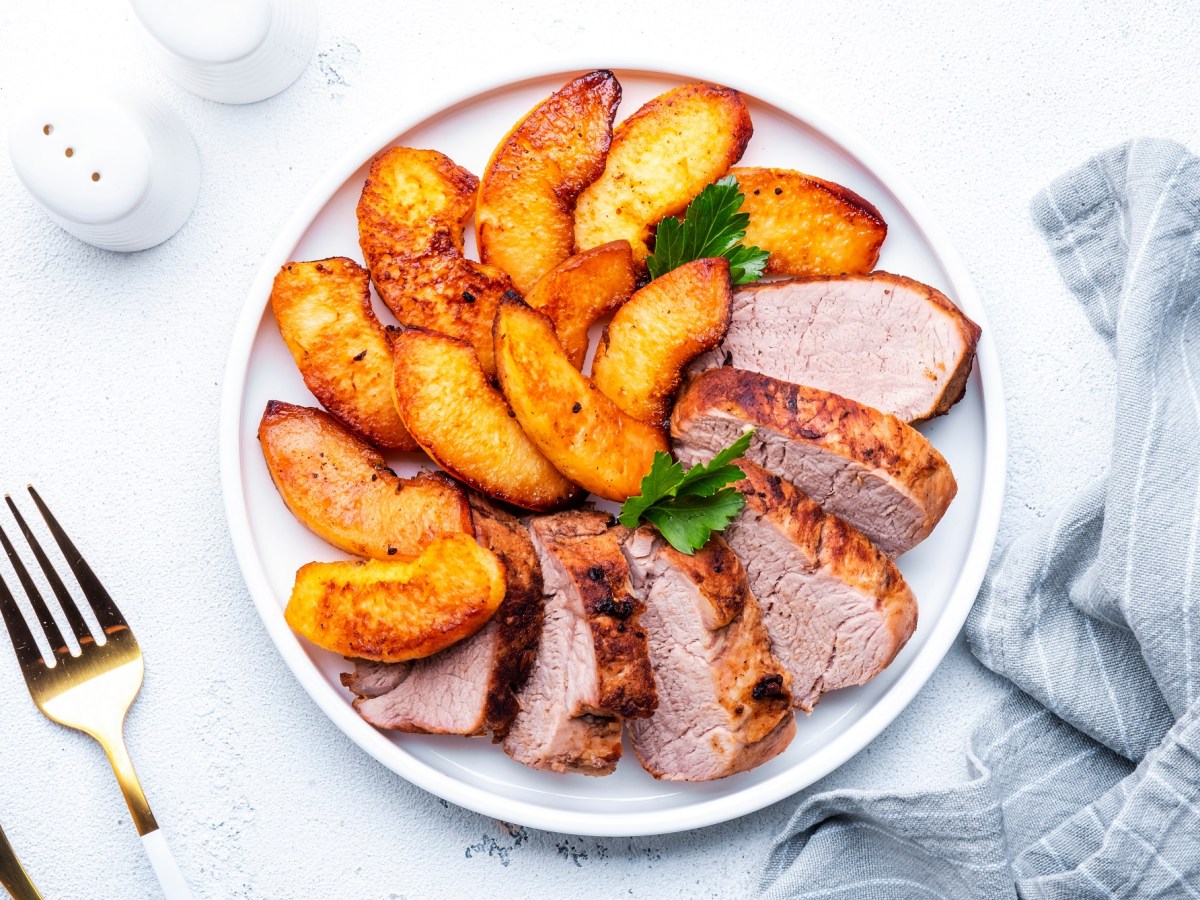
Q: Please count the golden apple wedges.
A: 11